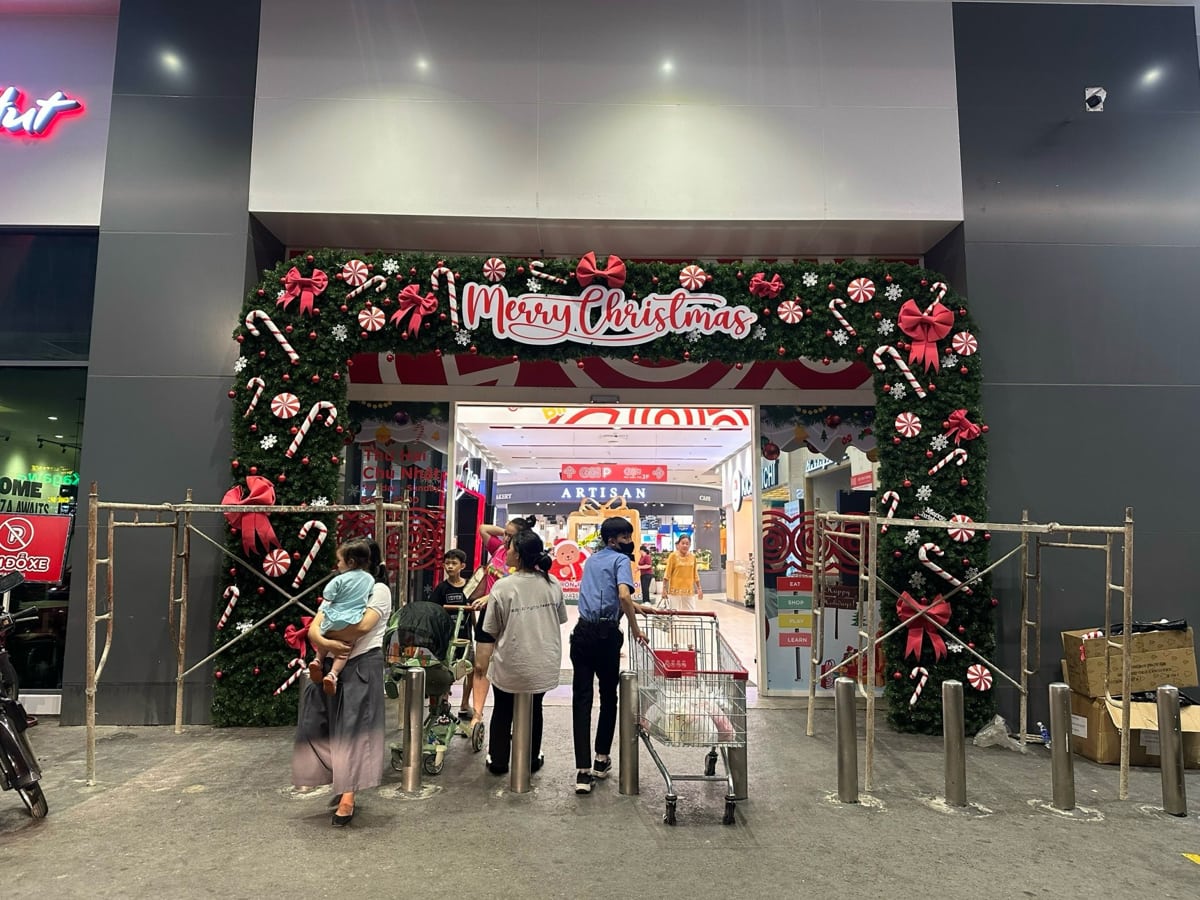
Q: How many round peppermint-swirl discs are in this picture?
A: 12